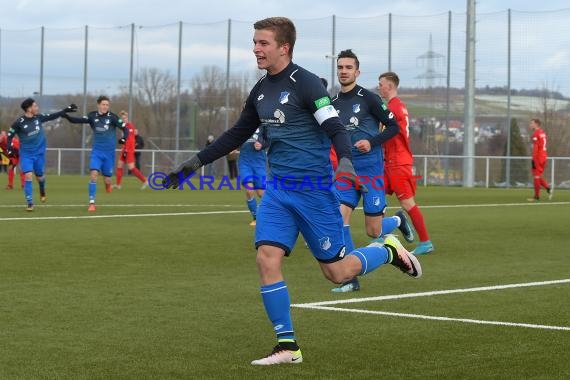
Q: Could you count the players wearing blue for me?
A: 5